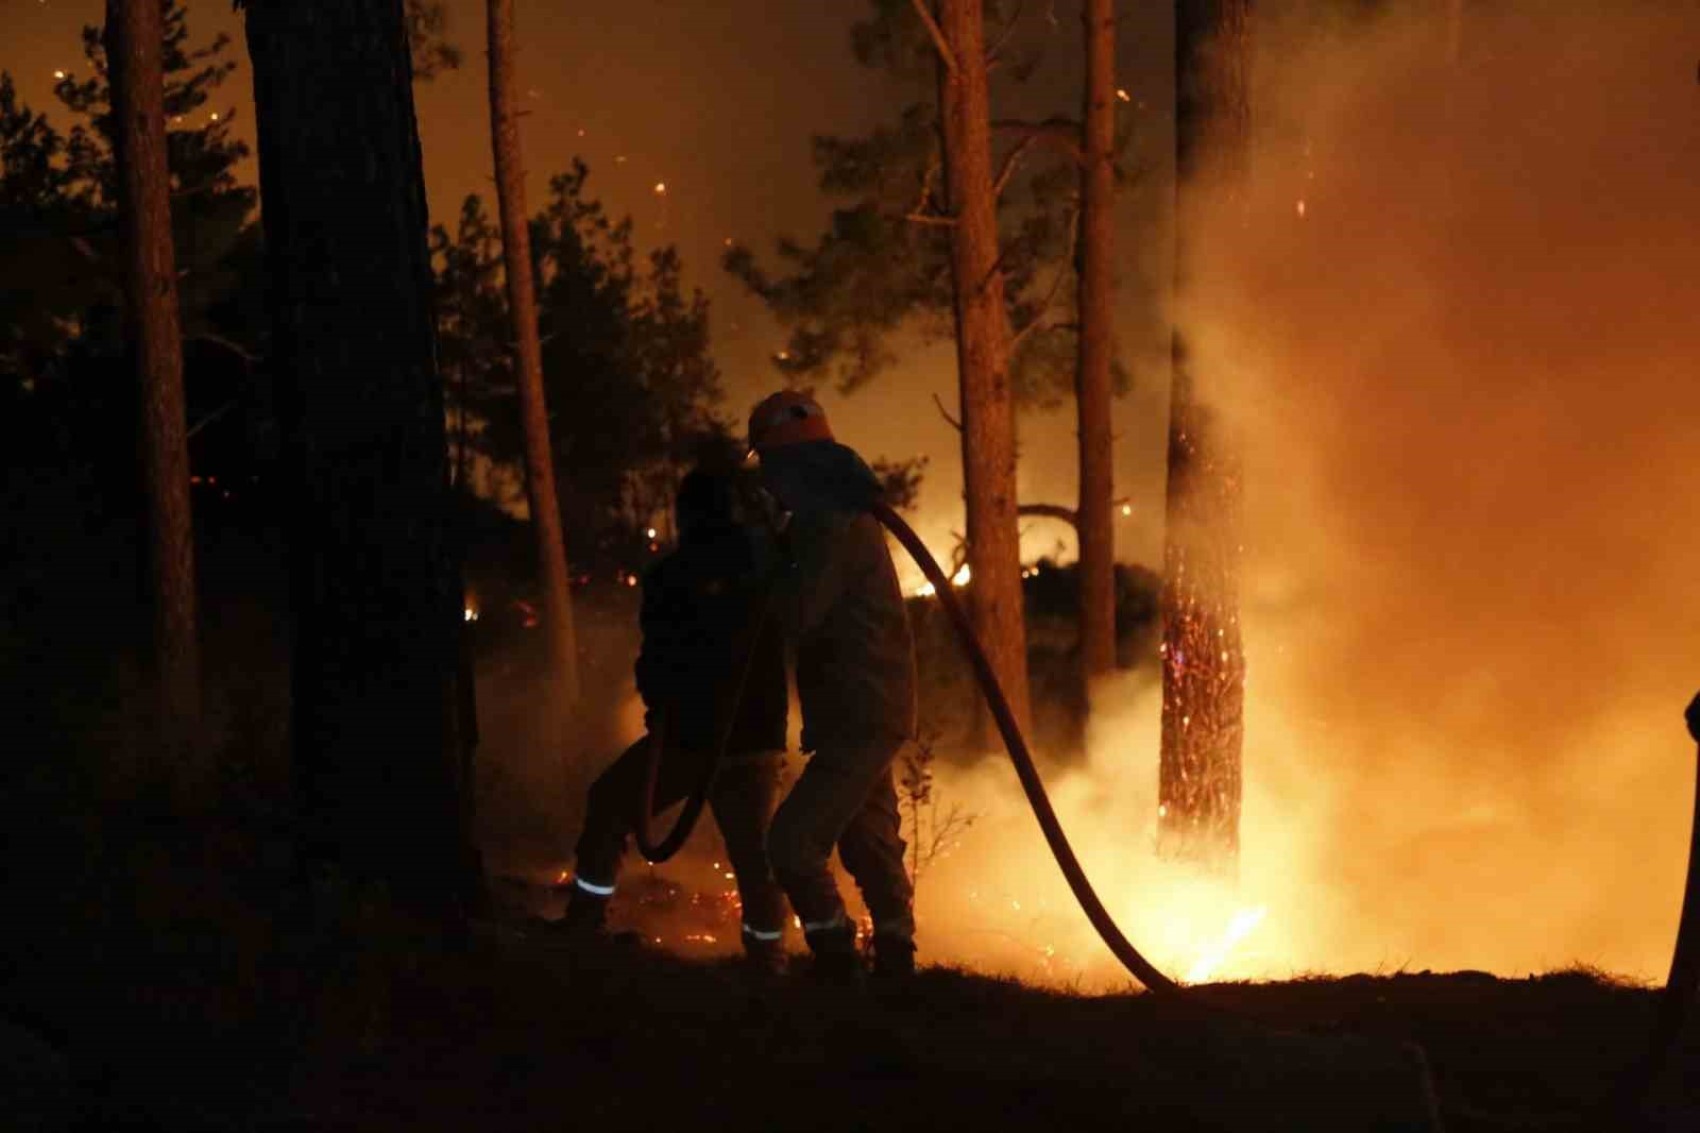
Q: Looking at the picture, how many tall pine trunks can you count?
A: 6